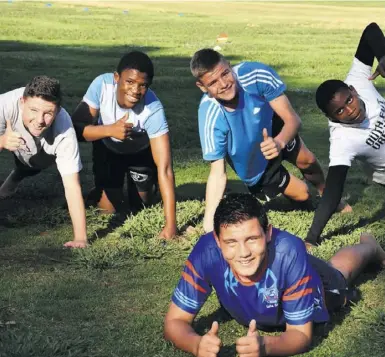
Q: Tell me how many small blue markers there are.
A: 5